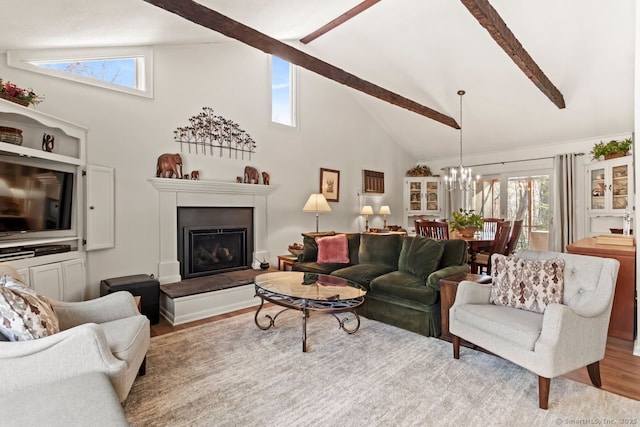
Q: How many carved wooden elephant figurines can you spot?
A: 6